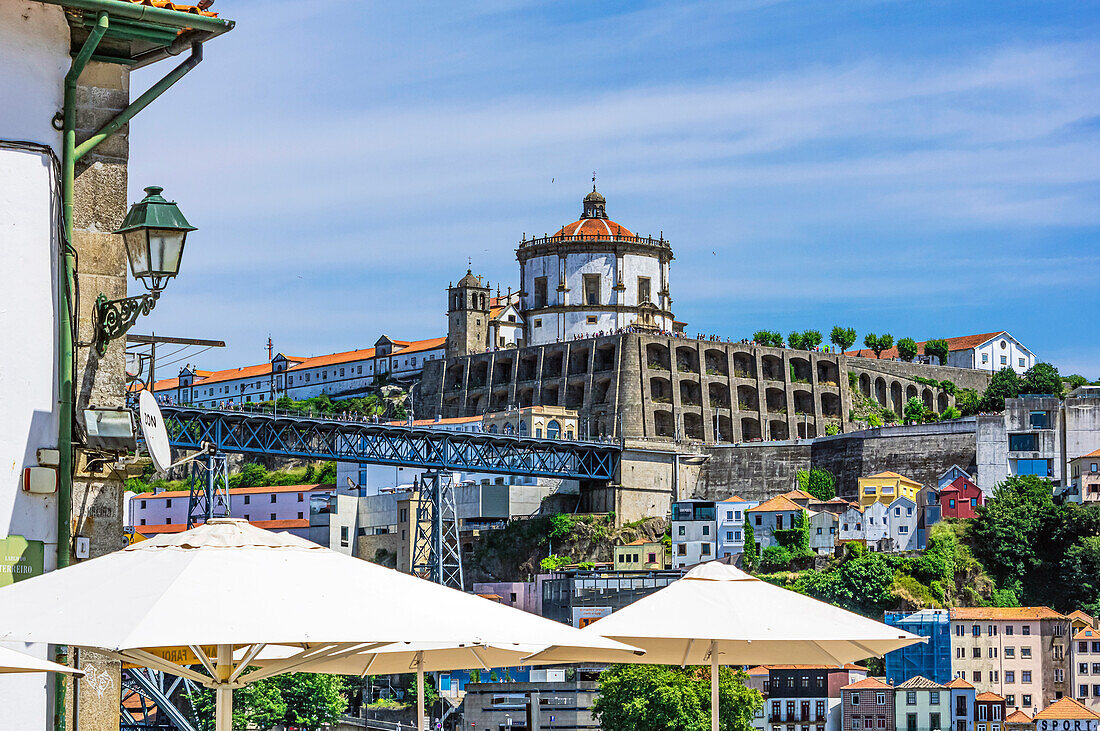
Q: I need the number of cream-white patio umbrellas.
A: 4